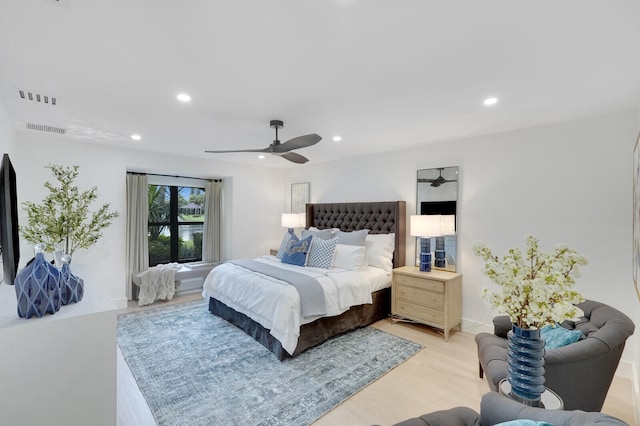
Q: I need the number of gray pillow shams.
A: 2